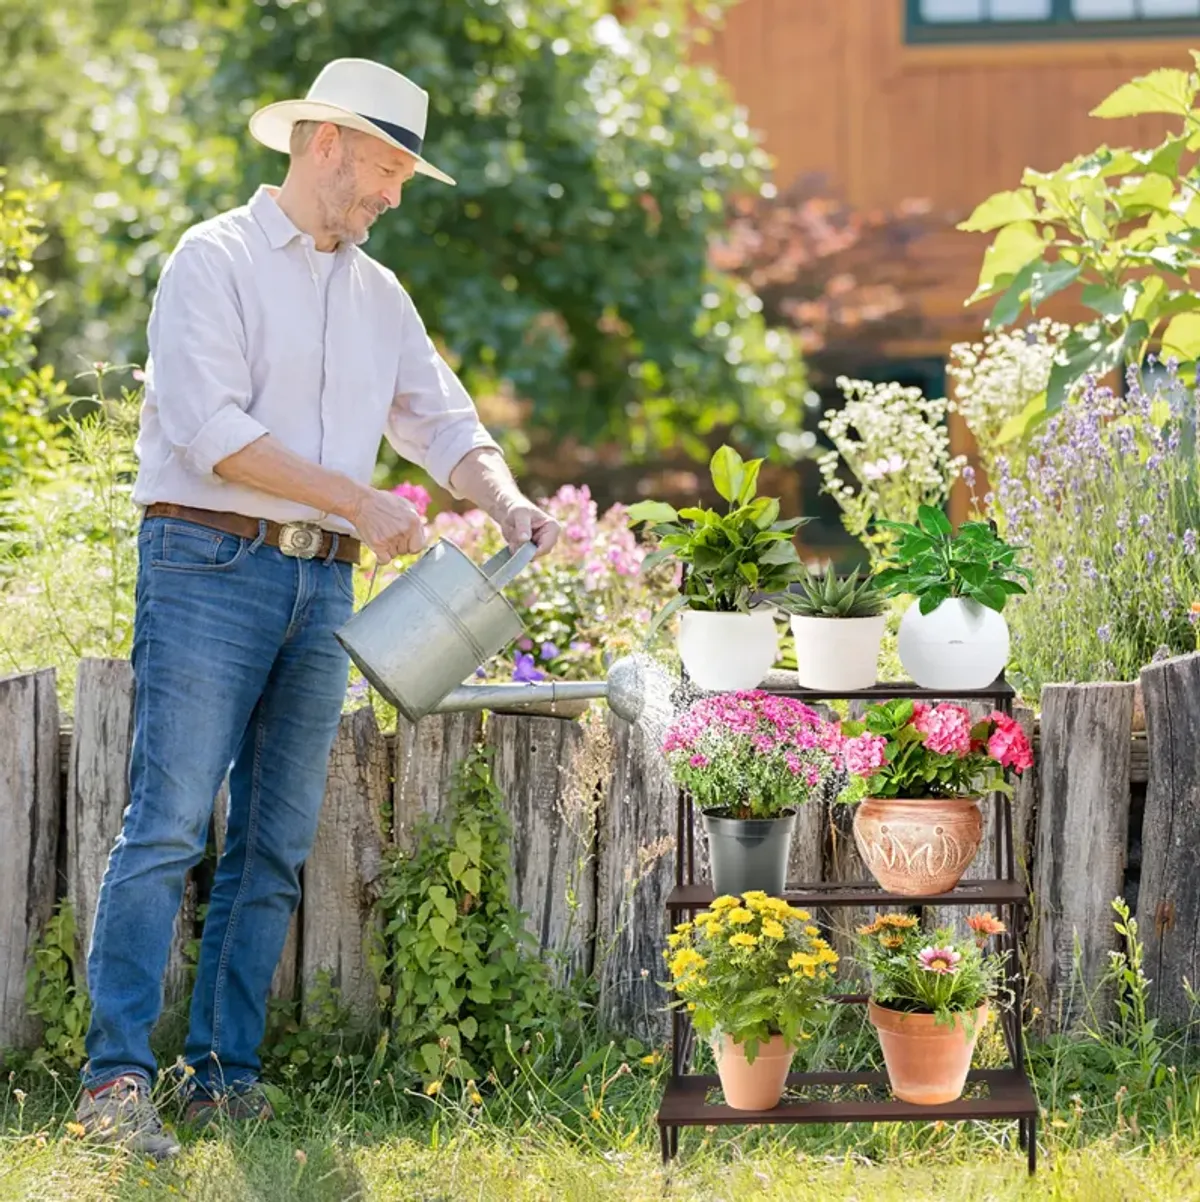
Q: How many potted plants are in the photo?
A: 7